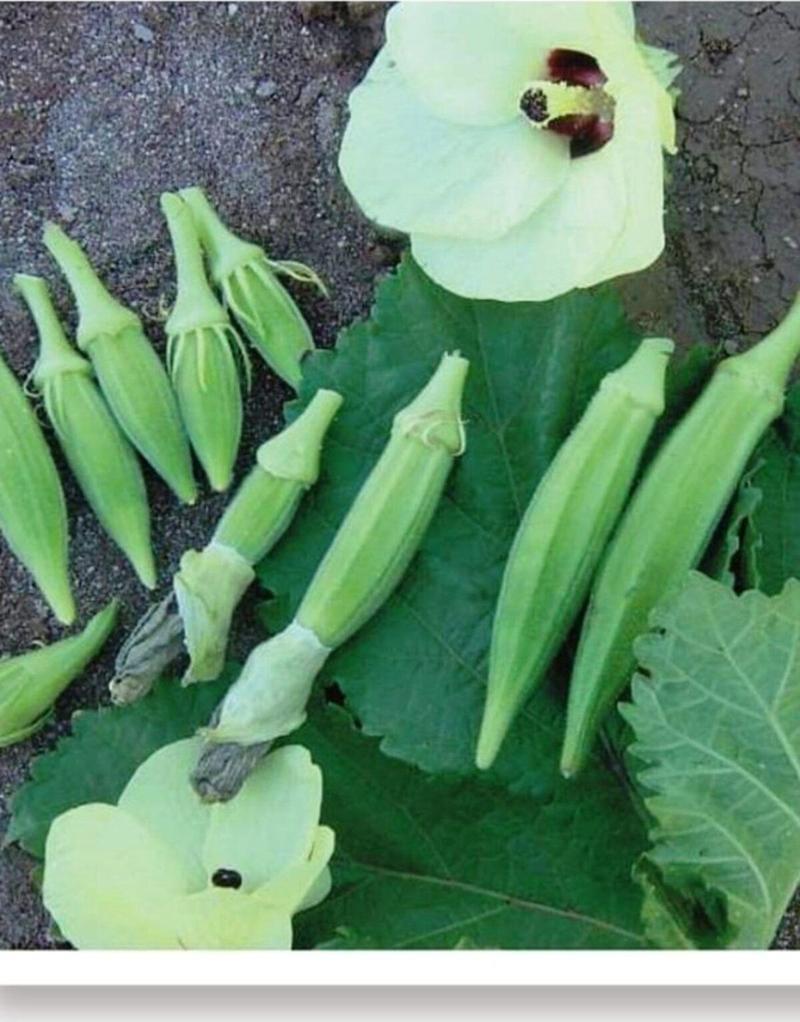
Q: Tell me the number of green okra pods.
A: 10